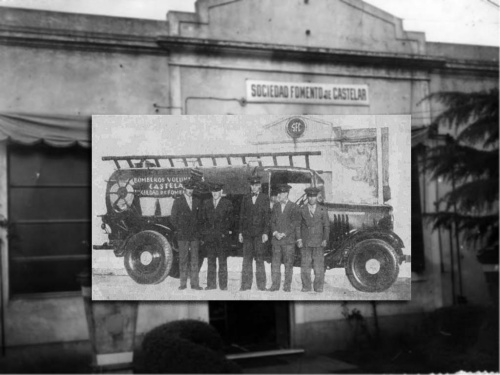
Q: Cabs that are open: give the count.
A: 1